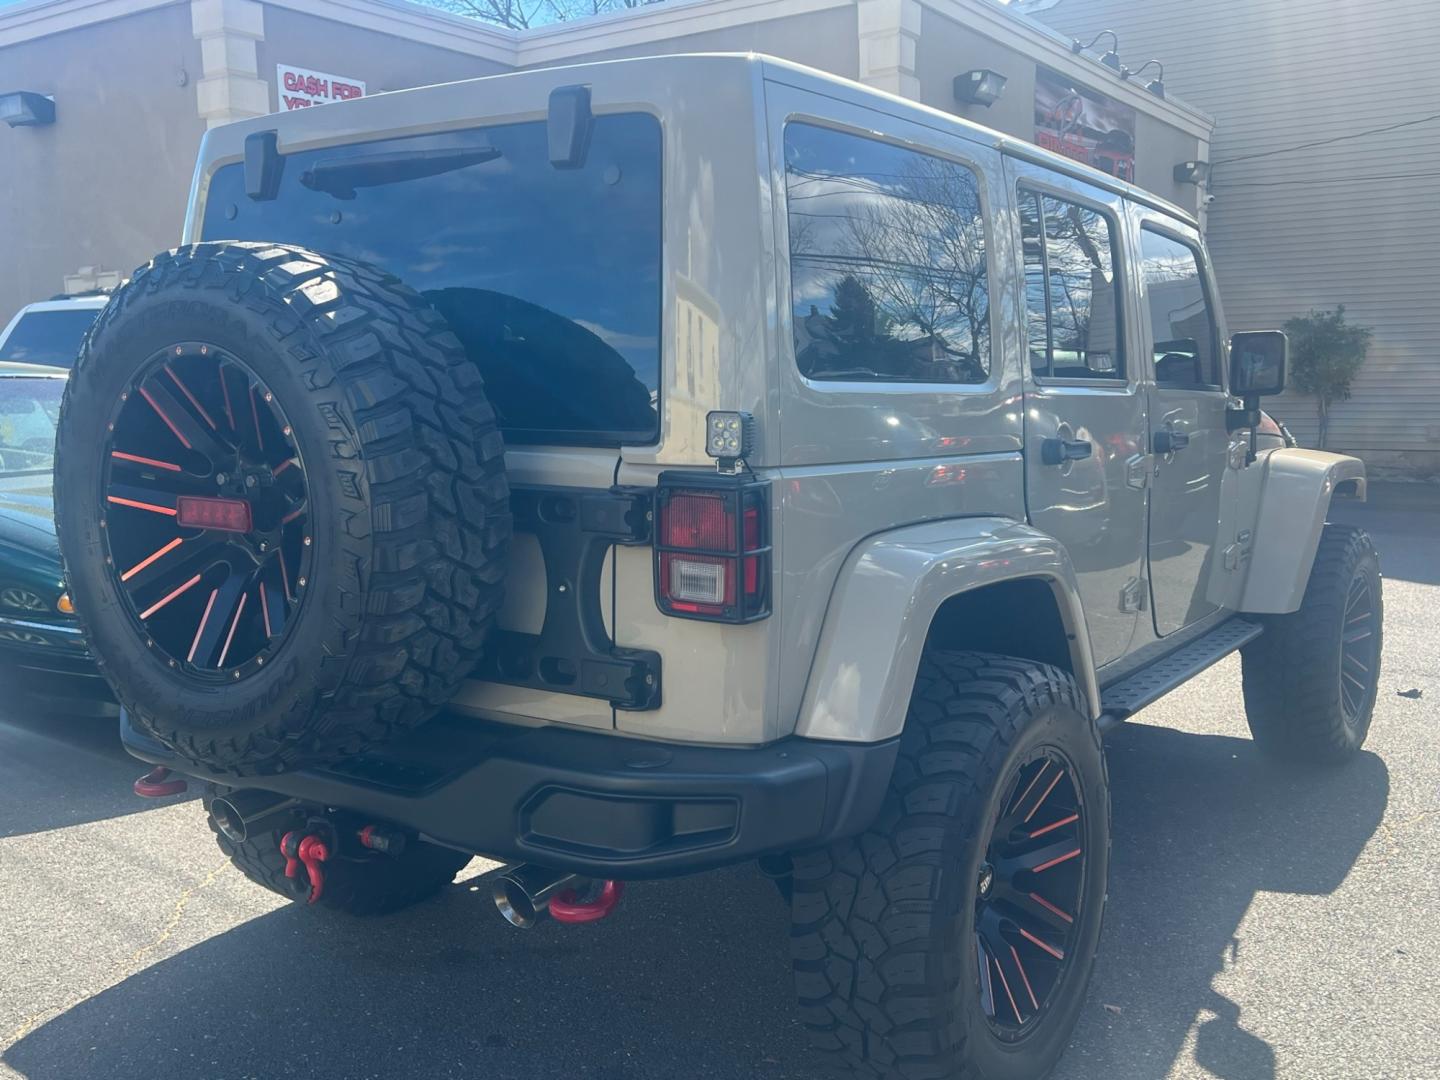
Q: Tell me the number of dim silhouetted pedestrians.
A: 0